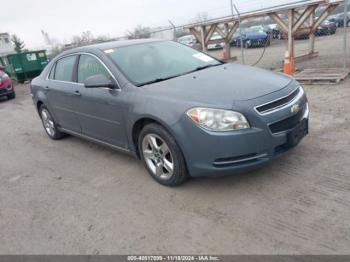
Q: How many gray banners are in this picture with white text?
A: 1